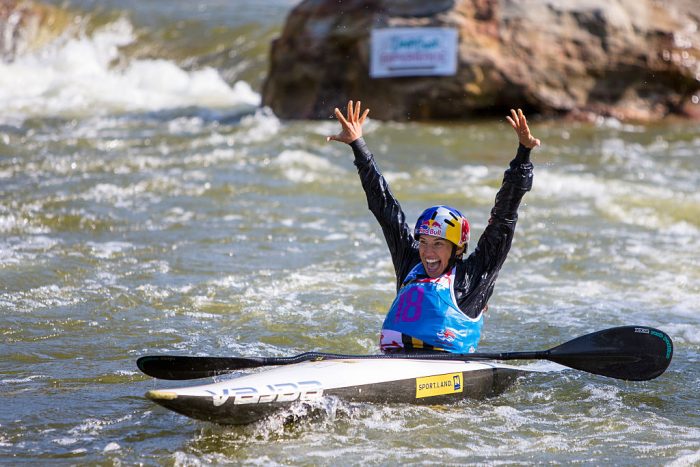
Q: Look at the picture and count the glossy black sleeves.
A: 2